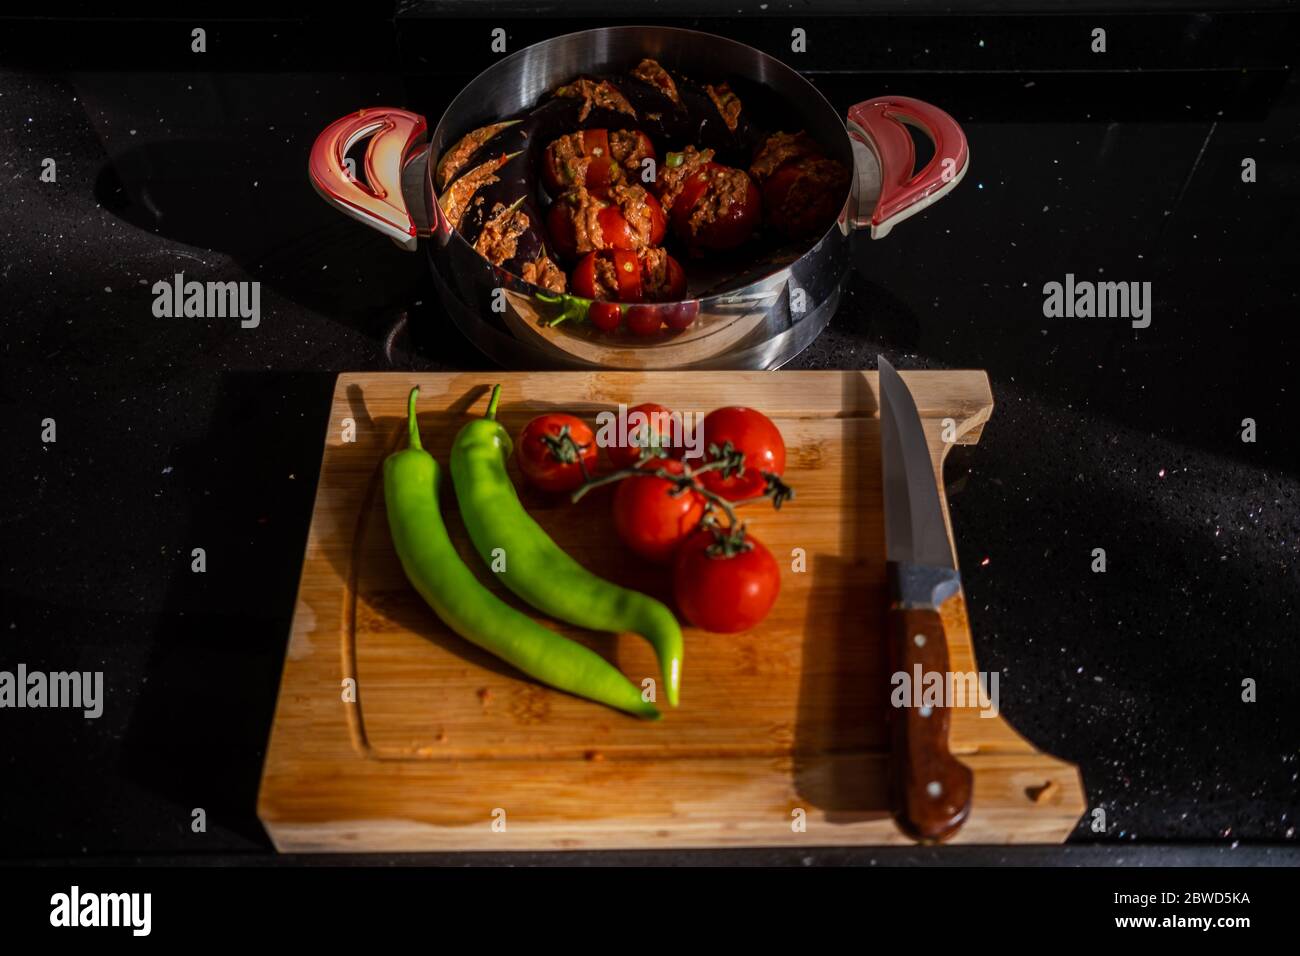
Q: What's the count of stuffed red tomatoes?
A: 5